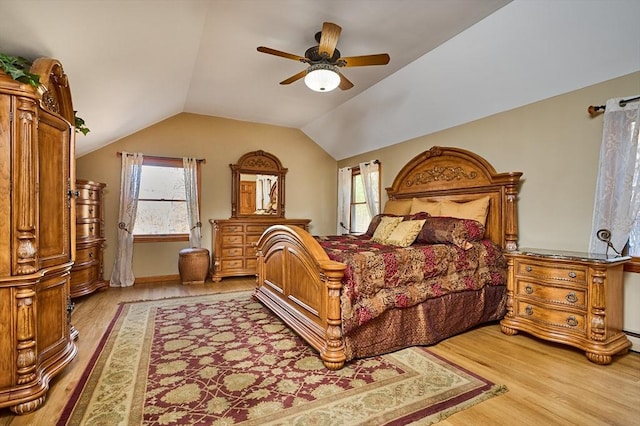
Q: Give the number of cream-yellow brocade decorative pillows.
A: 2